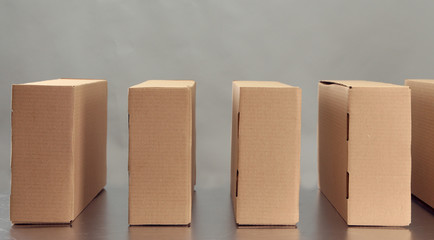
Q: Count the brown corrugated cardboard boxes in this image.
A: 5